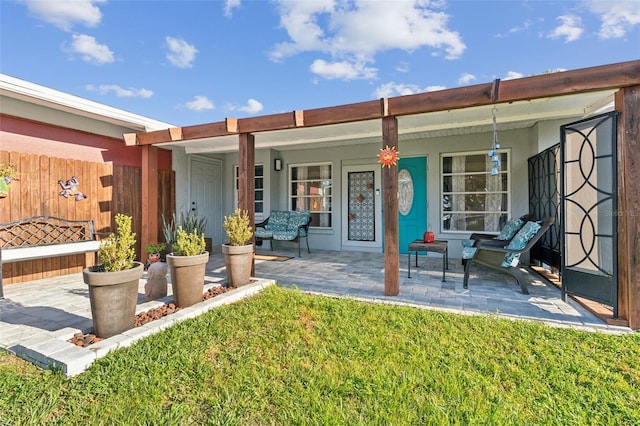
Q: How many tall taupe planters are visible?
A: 3